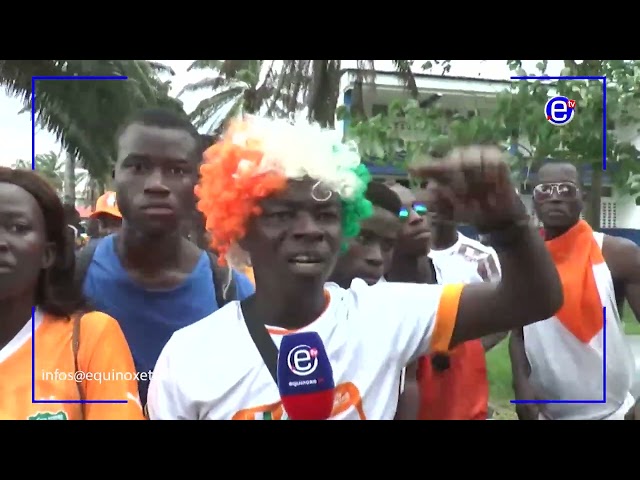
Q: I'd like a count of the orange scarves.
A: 1